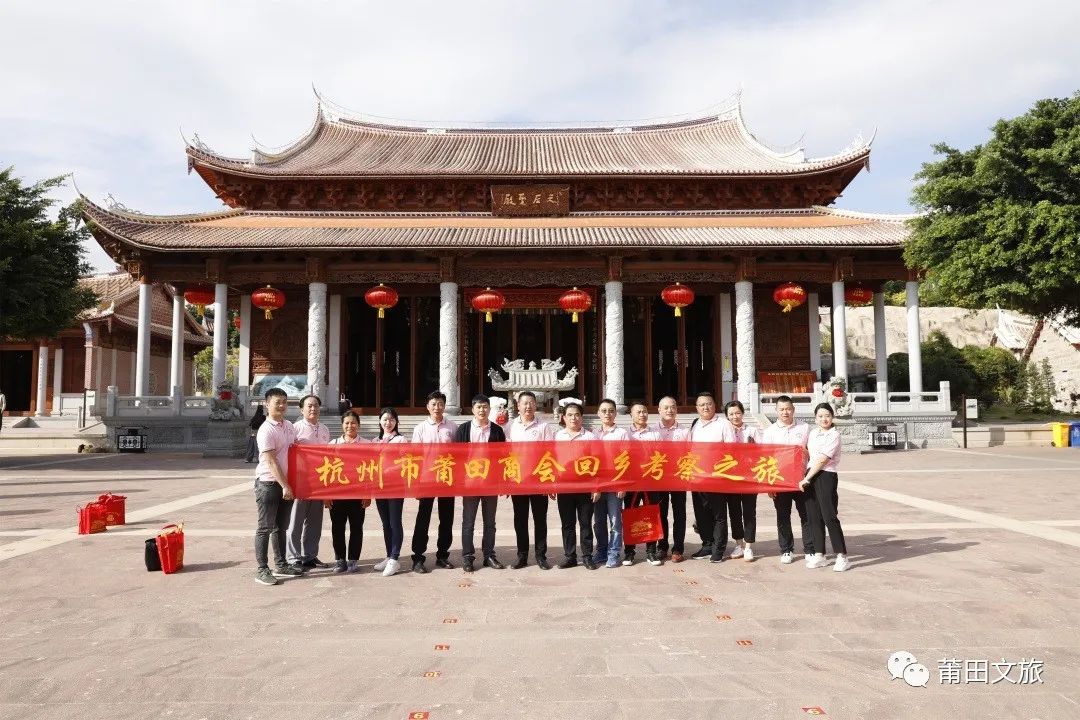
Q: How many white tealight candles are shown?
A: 0